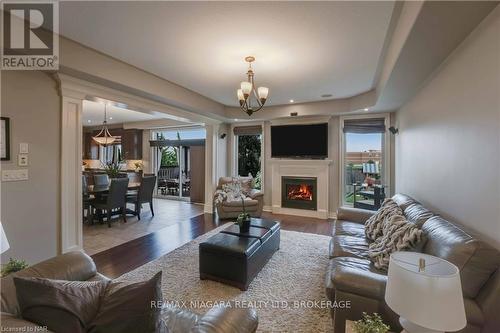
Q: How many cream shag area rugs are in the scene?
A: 1